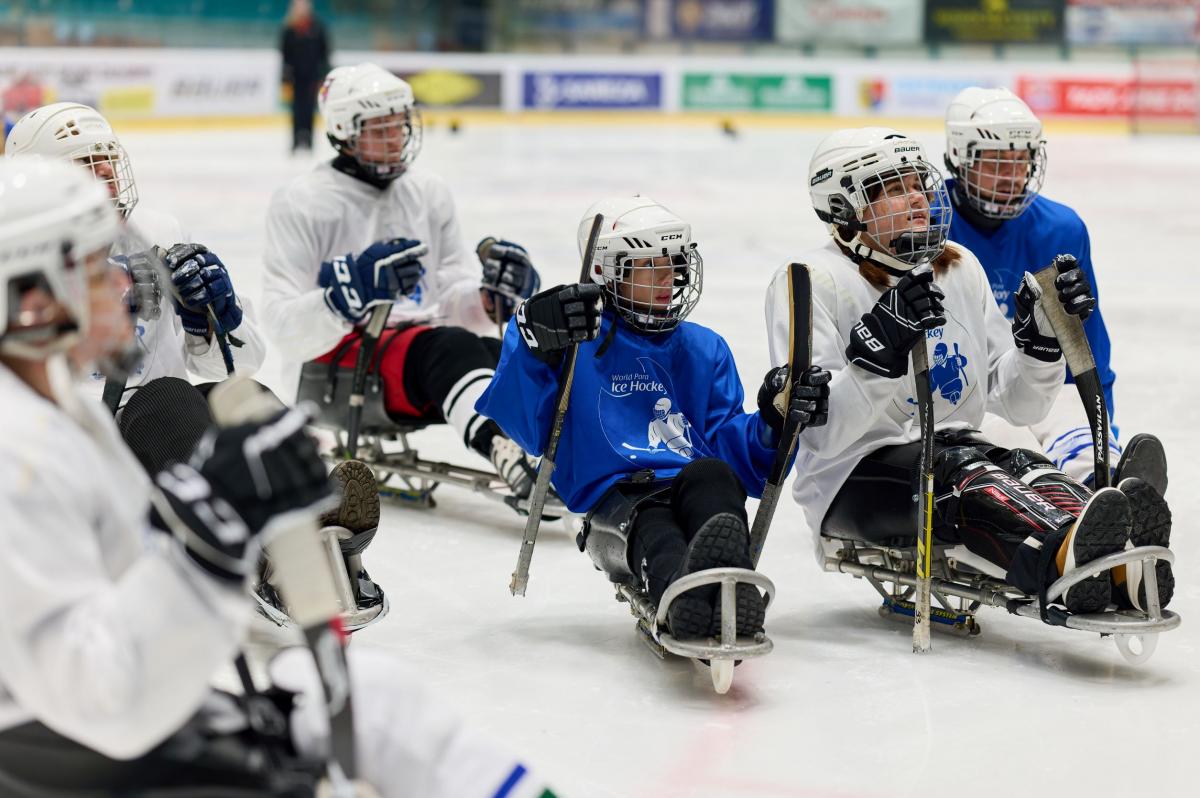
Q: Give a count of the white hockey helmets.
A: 6